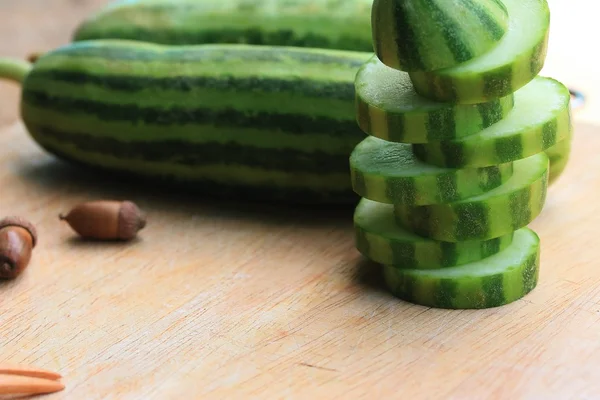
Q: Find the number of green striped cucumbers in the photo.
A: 3